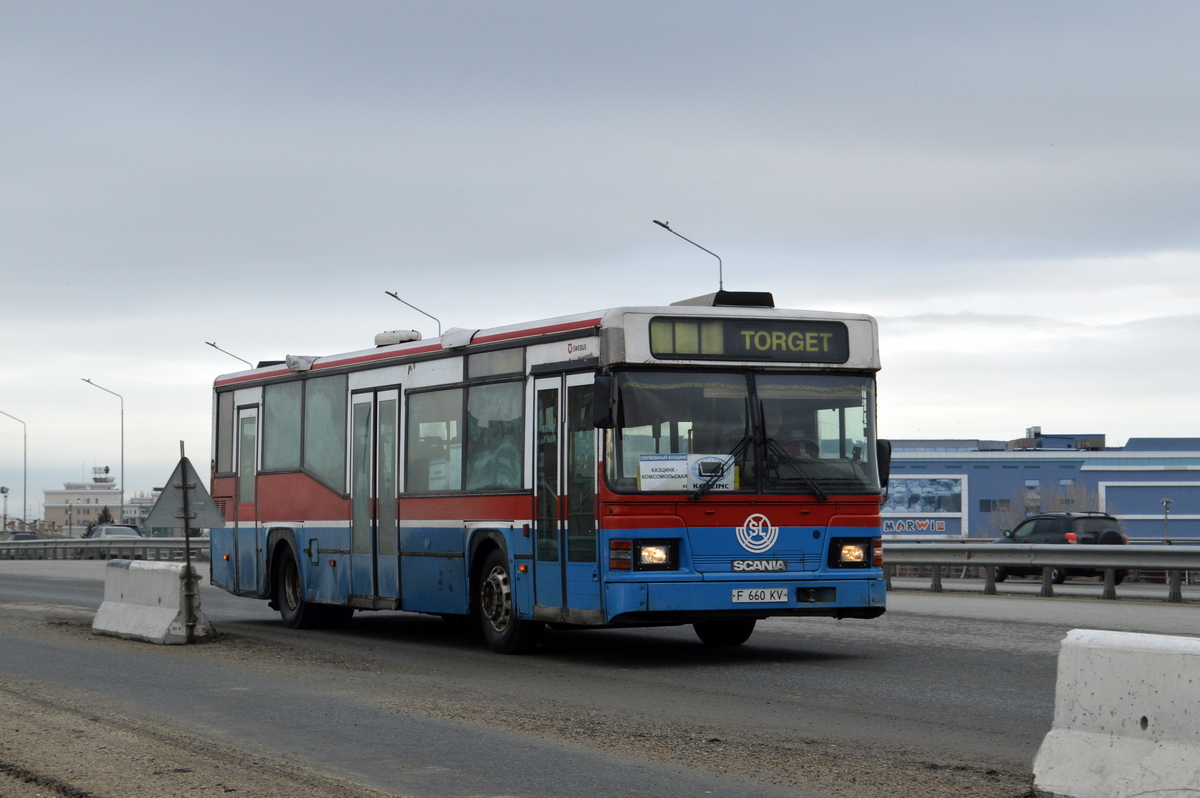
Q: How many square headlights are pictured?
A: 2